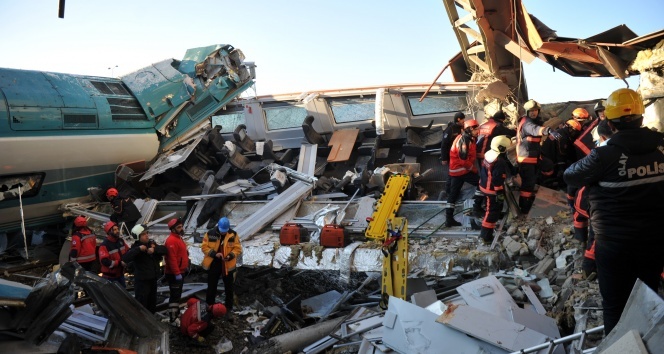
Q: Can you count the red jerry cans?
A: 2